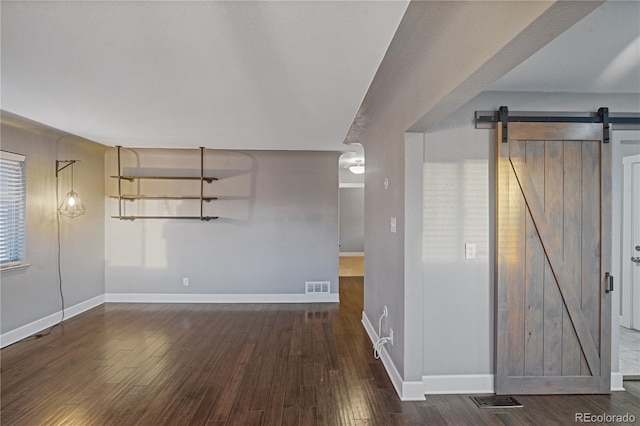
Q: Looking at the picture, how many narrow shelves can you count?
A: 3